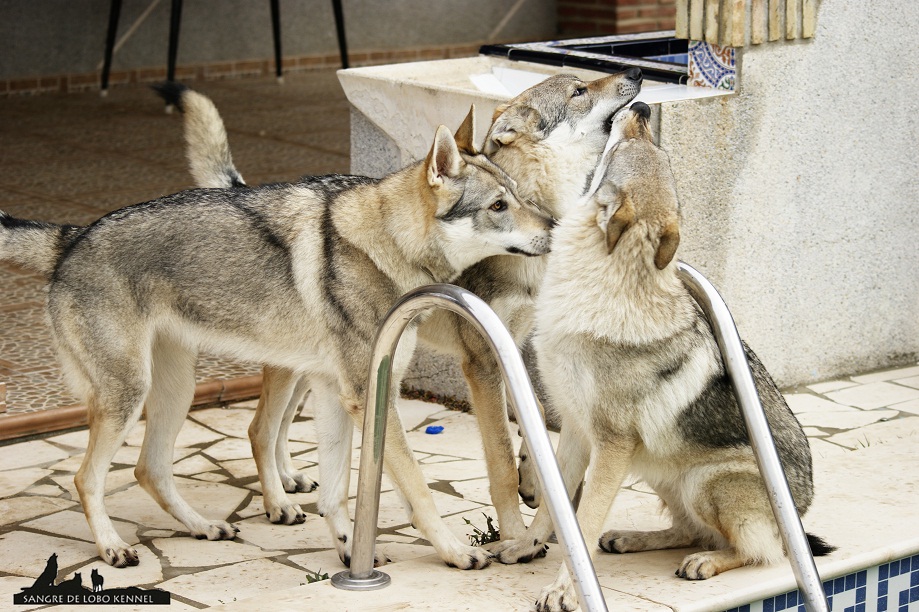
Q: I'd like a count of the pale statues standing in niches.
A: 0